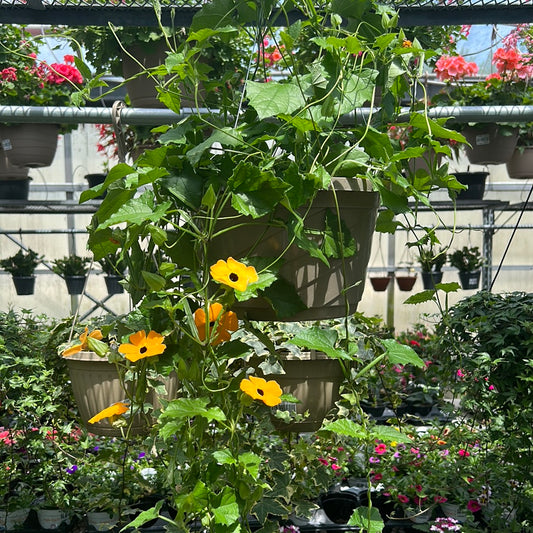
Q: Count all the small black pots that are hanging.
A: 5